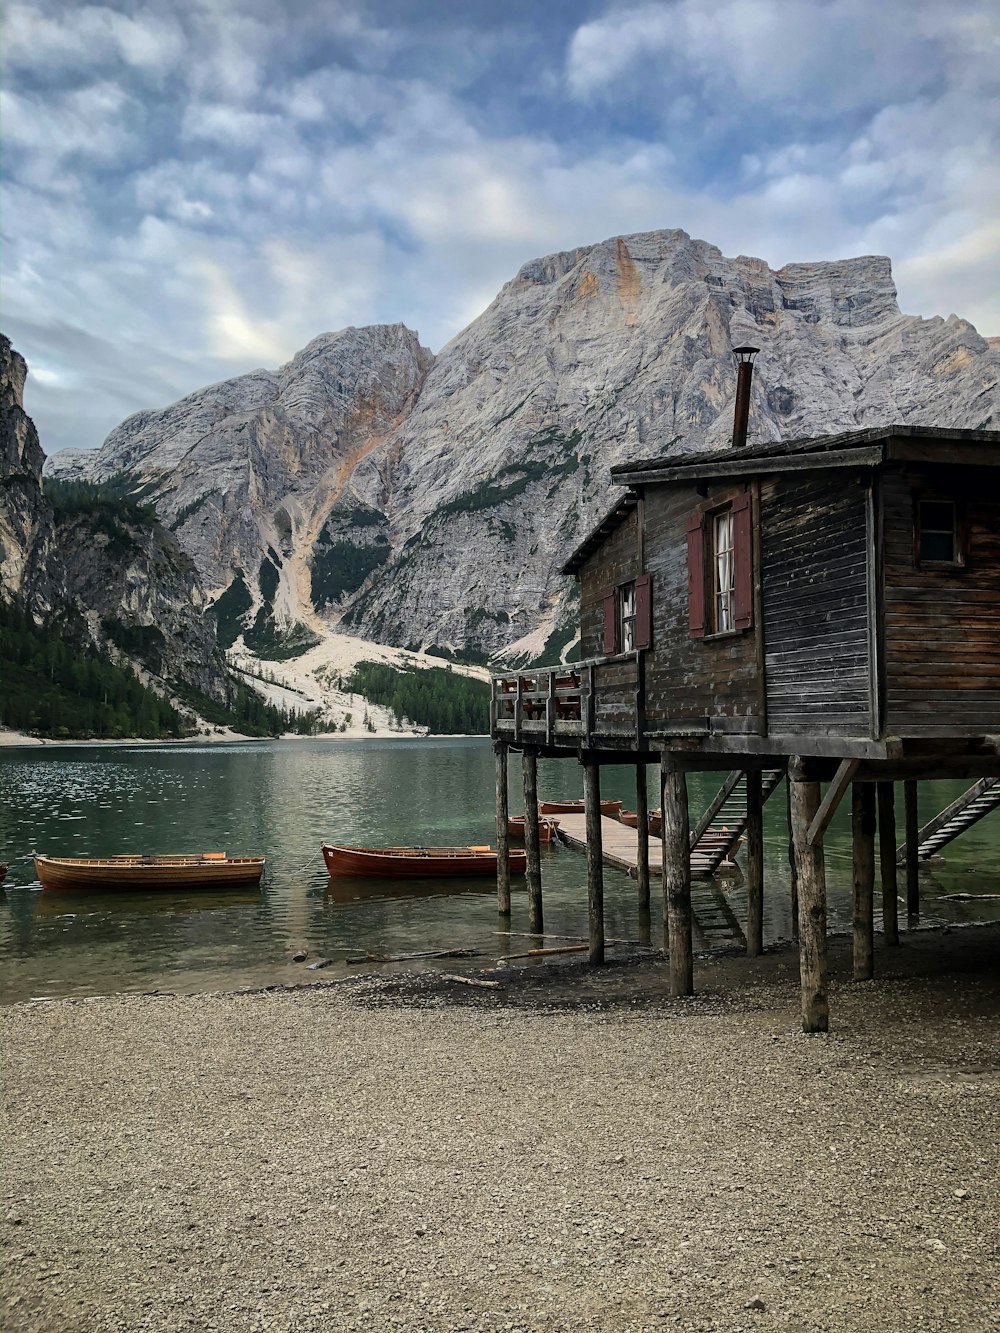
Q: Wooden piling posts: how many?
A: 12